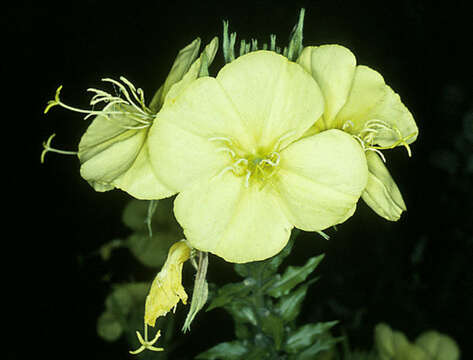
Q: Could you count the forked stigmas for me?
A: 4